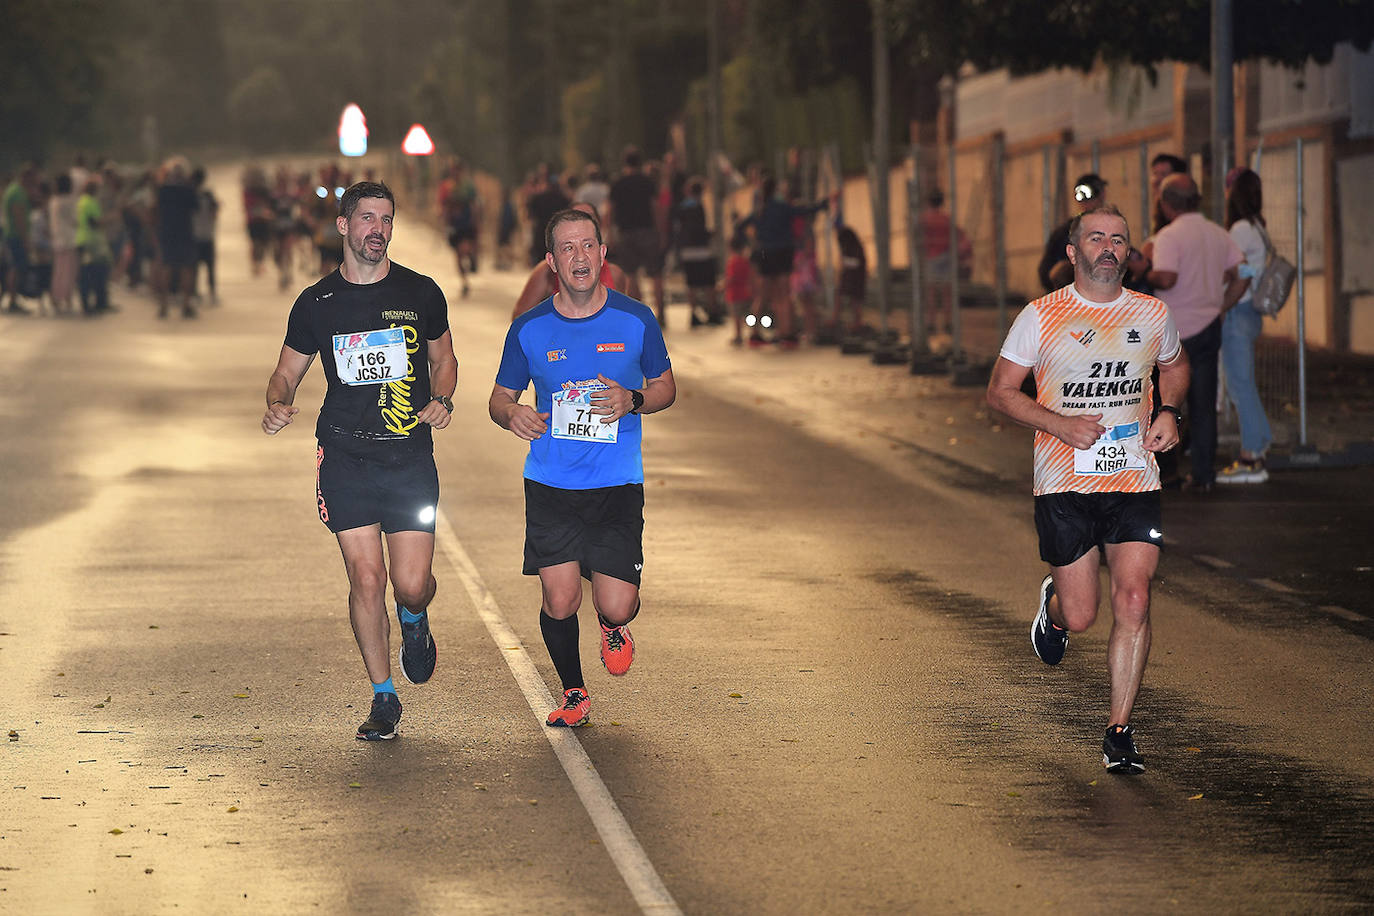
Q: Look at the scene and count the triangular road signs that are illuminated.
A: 2